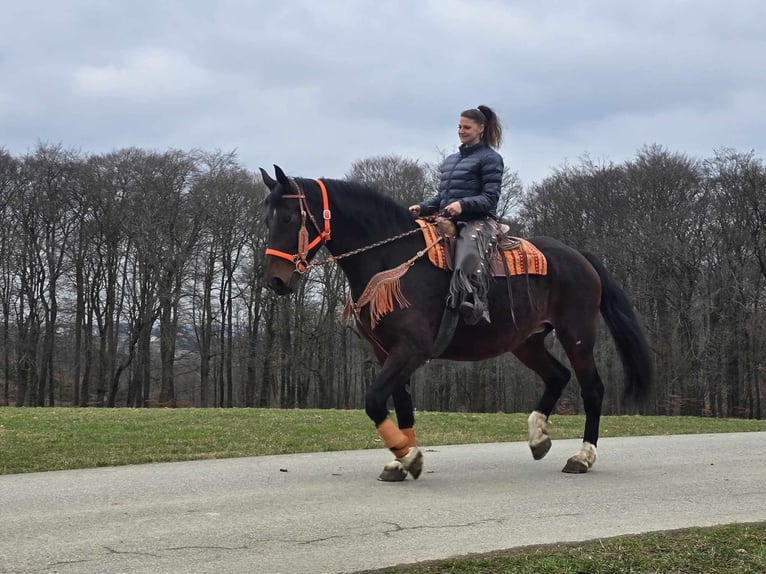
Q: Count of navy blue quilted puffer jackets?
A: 1